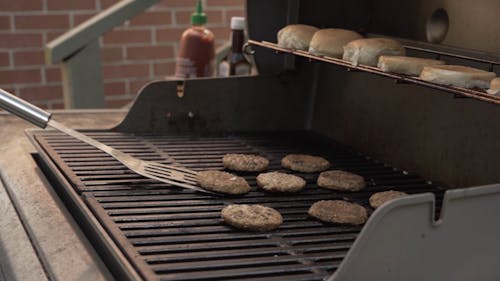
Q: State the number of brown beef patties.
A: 8